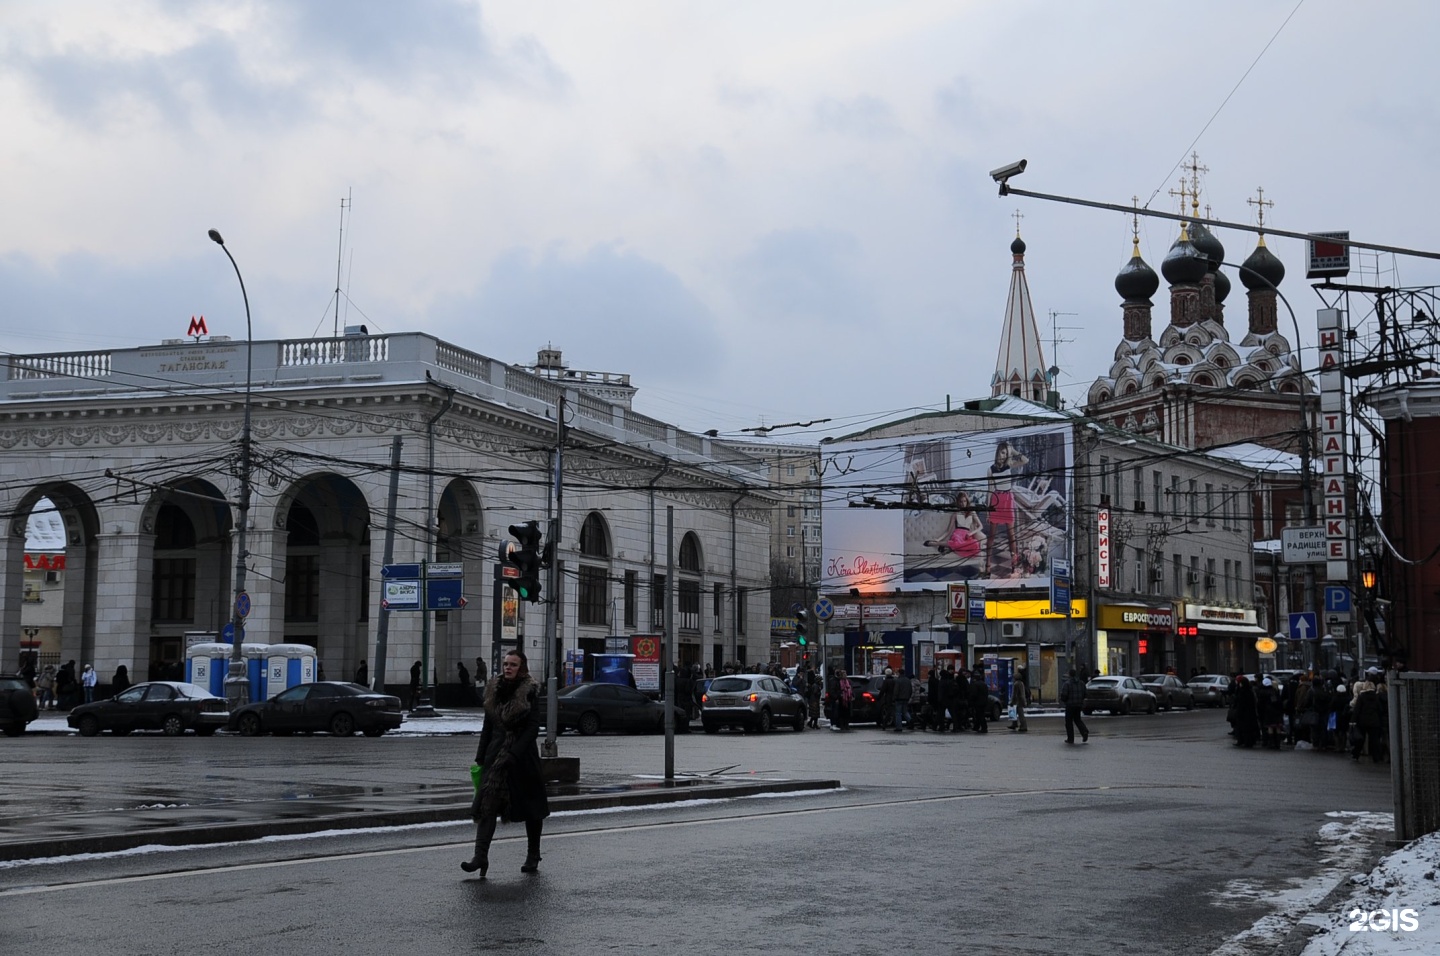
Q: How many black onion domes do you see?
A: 6